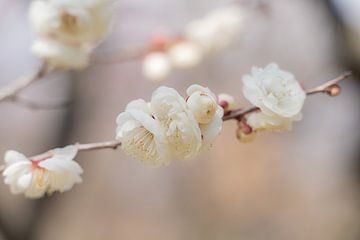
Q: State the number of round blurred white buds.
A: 2